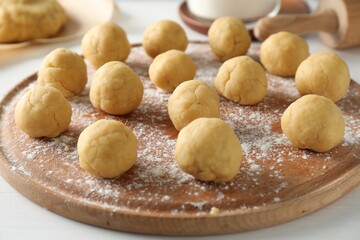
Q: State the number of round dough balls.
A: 14